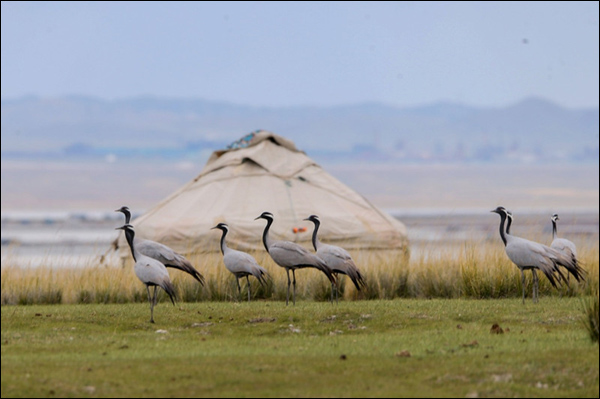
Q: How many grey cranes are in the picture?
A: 8